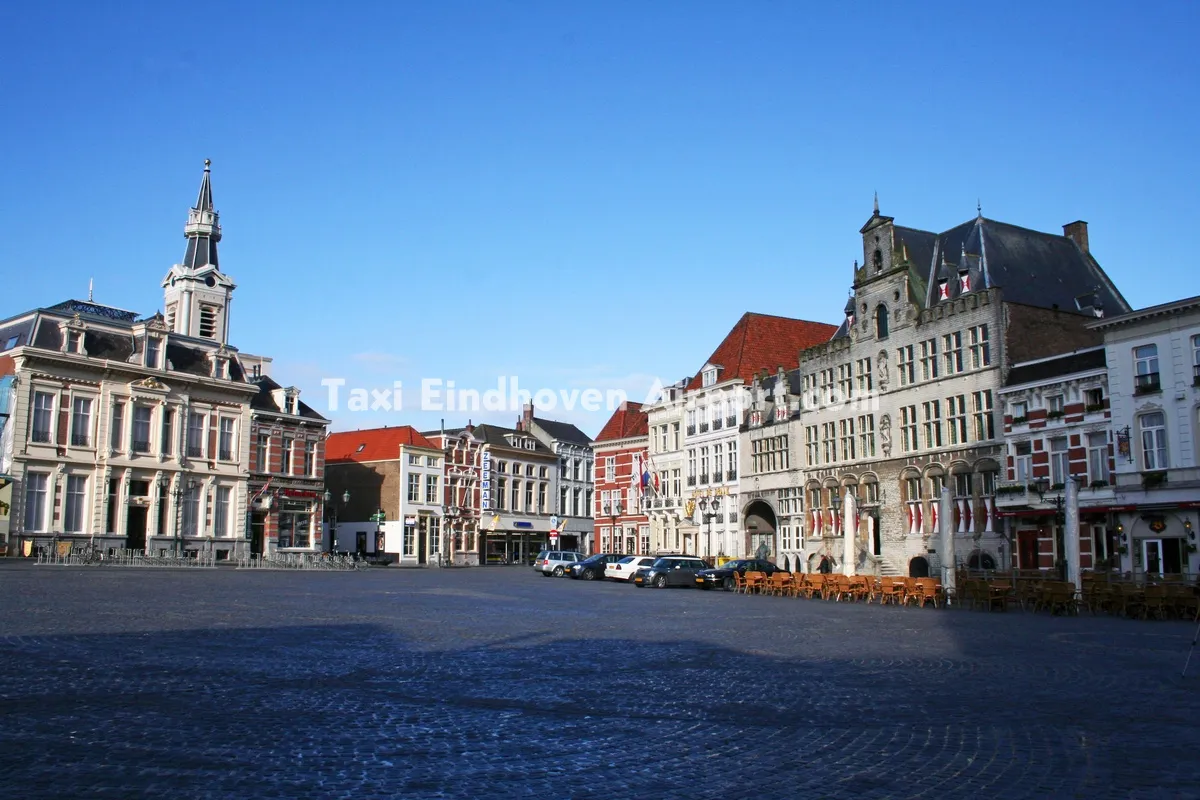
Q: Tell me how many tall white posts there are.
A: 3